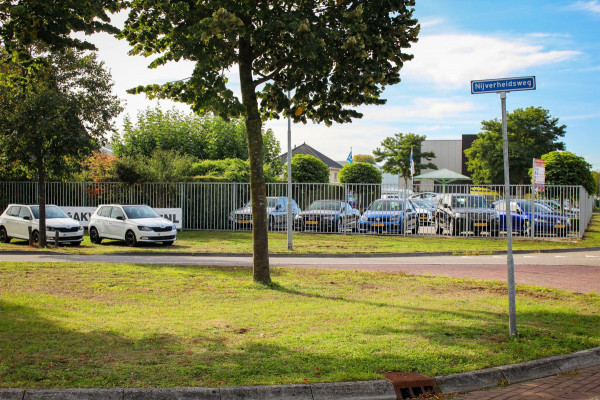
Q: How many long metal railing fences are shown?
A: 1